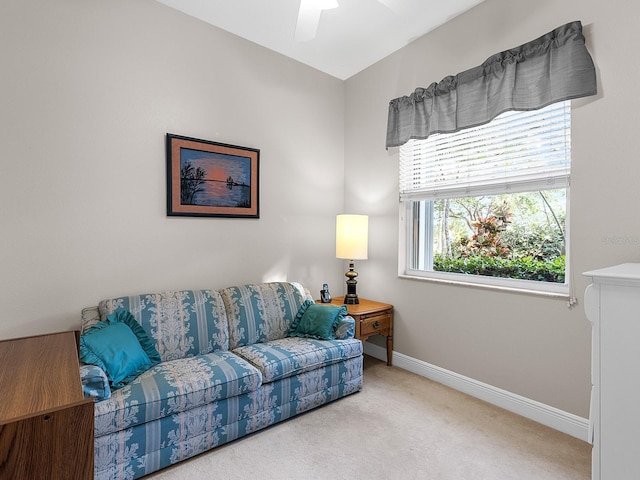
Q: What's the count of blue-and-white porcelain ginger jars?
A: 0